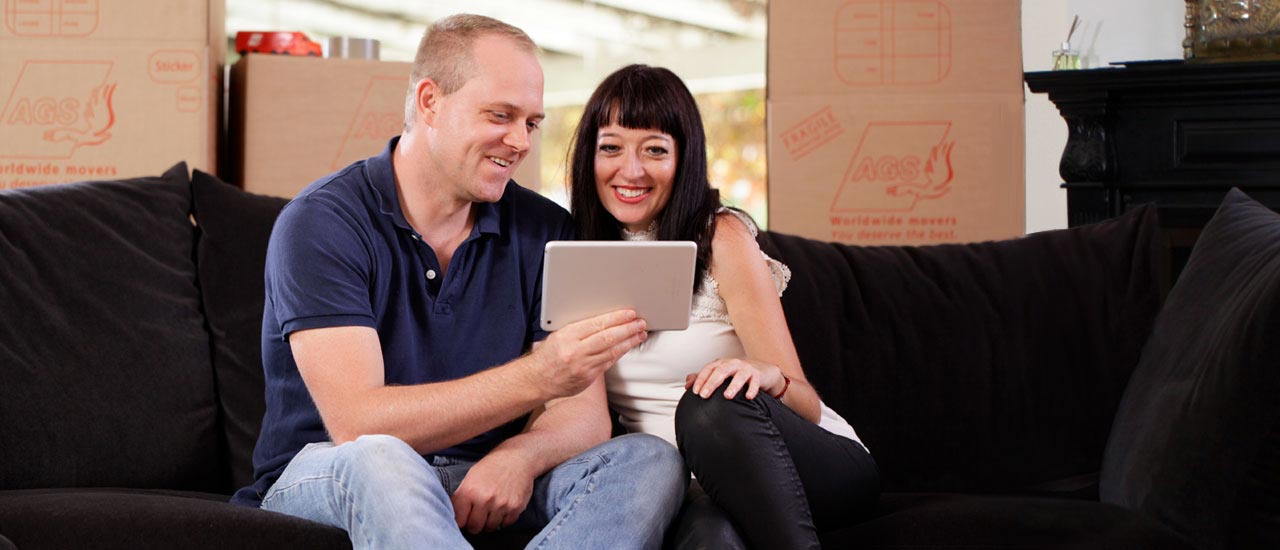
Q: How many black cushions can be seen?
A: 4